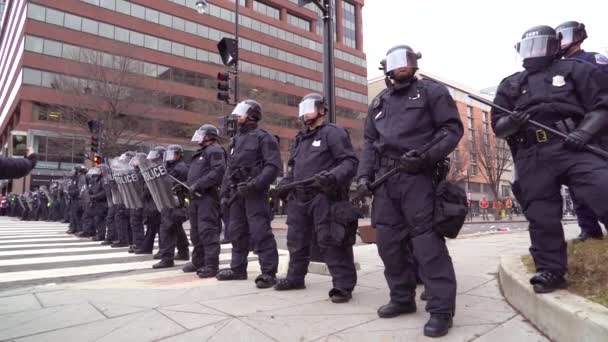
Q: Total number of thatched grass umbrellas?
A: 0